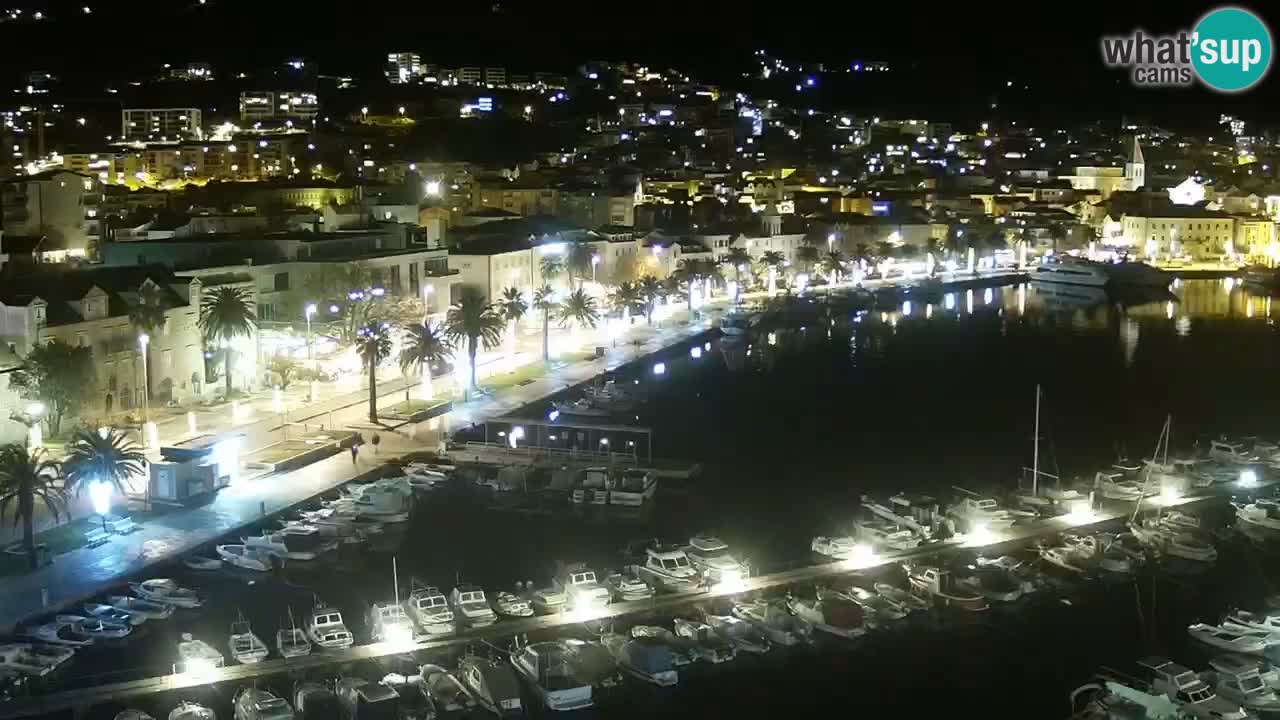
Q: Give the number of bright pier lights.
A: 9